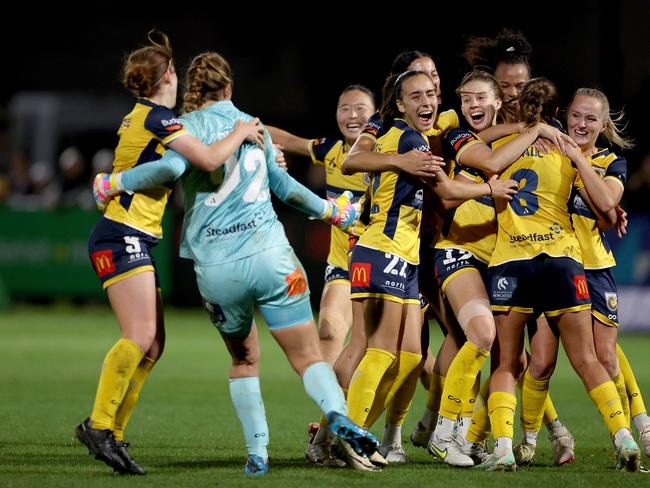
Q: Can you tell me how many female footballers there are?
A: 9